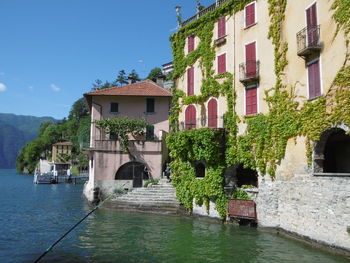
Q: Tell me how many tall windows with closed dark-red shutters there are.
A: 11